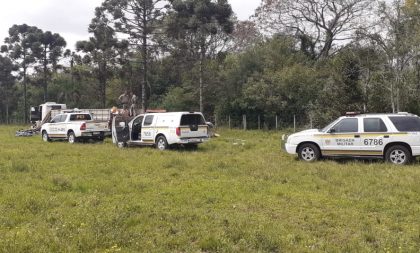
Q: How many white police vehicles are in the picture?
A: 3